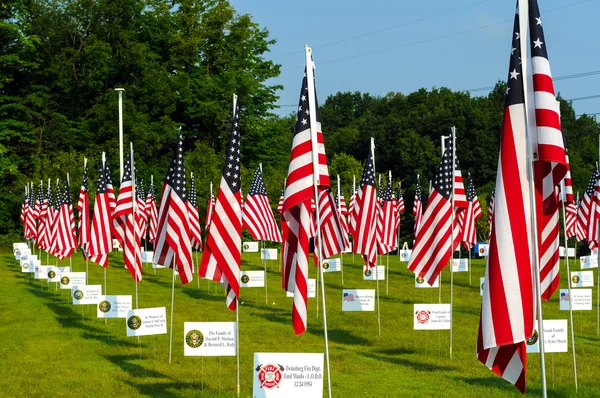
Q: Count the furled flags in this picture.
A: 0